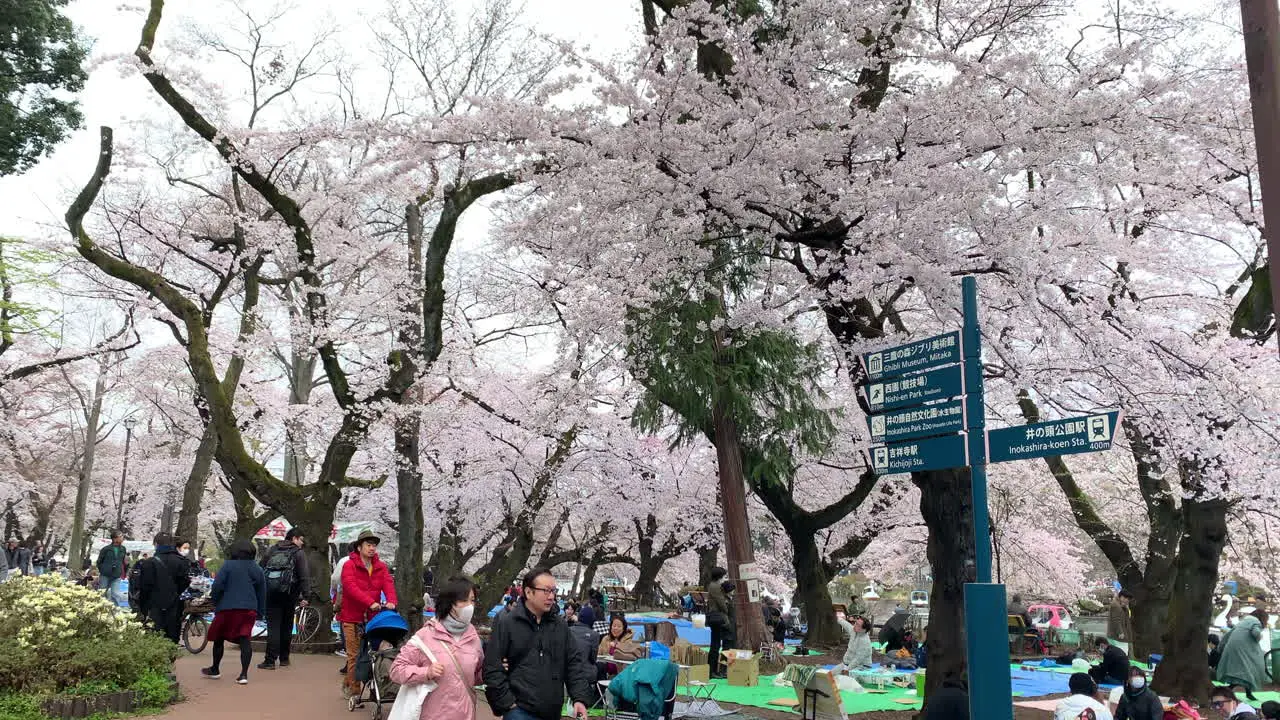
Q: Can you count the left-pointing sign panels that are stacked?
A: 4